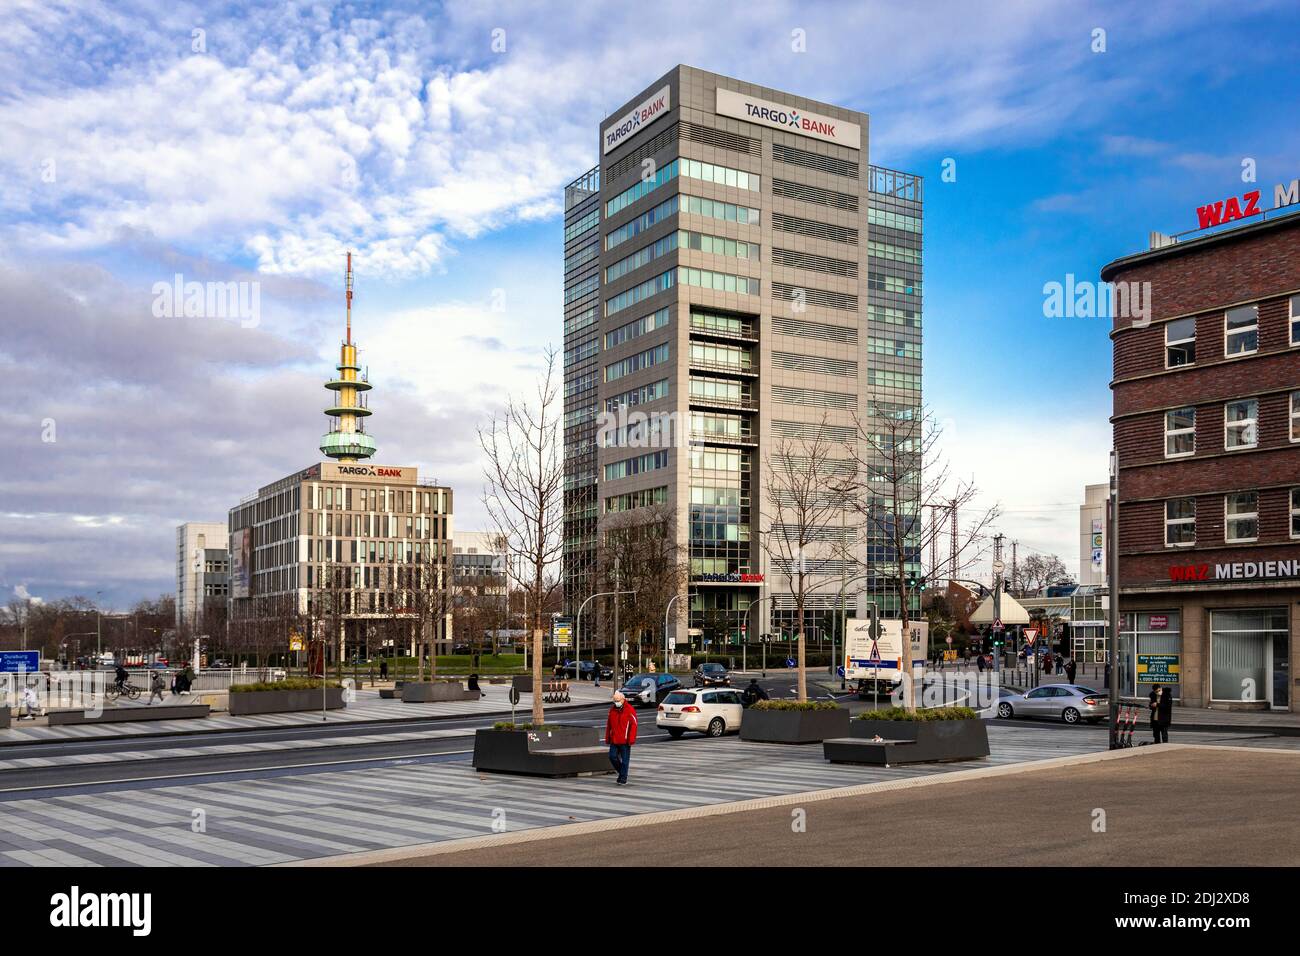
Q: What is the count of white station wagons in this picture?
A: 1